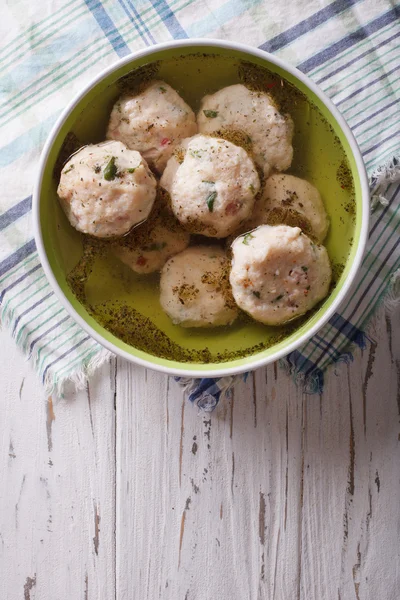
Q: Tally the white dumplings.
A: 8